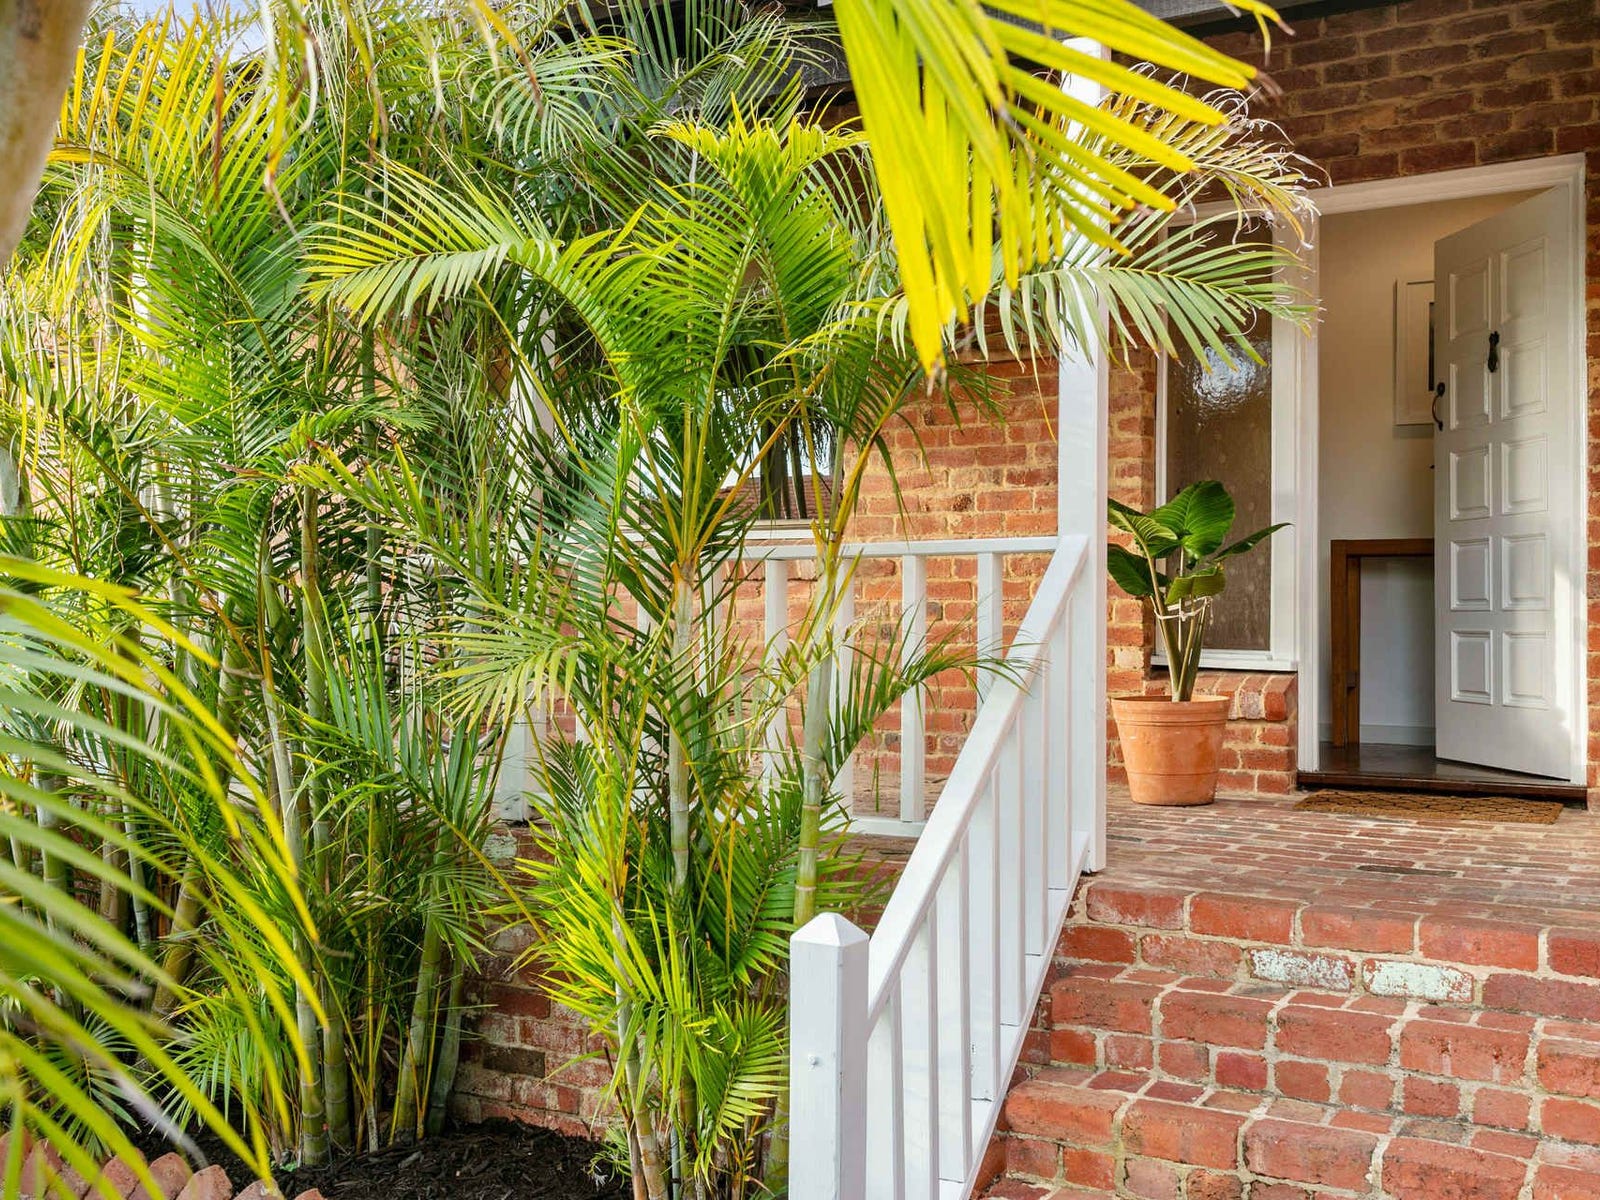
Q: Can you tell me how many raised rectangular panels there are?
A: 10